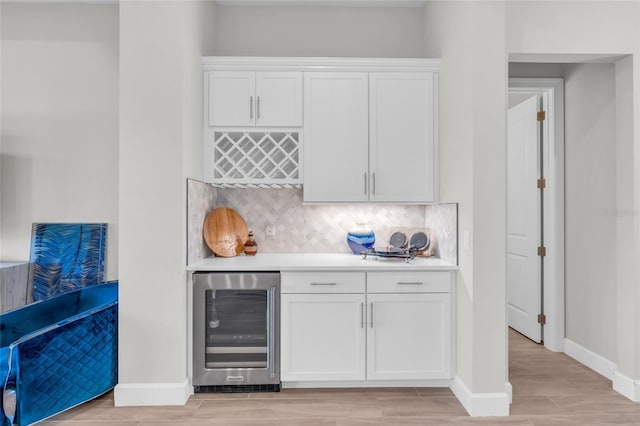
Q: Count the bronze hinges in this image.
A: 4